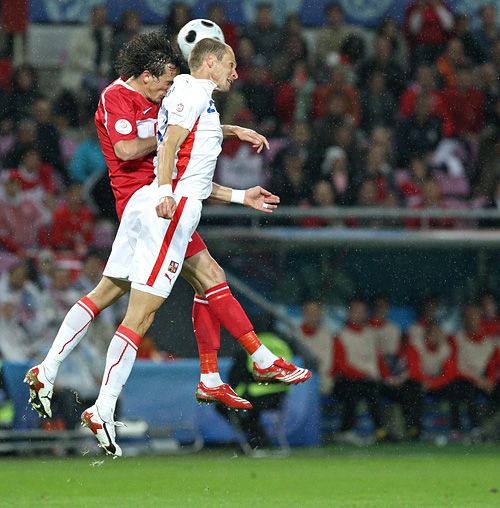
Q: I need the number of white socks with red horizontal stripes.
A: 2